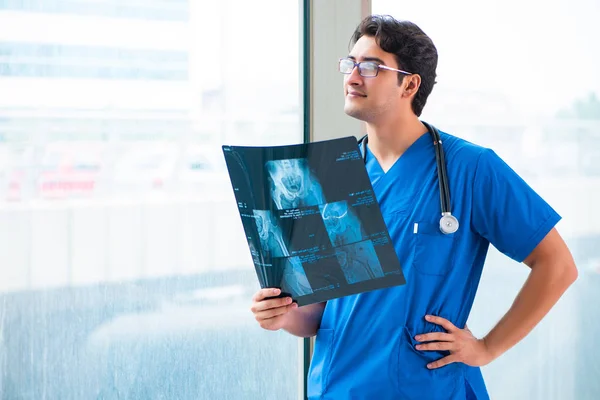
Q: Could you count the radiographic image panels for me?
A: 5